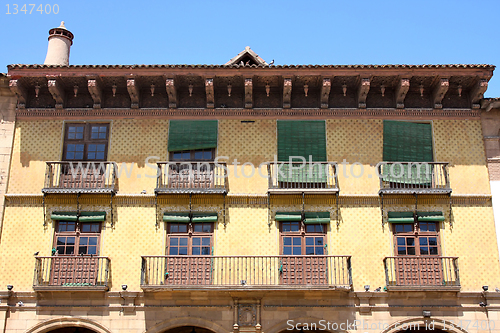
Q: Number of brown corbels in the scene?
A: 13